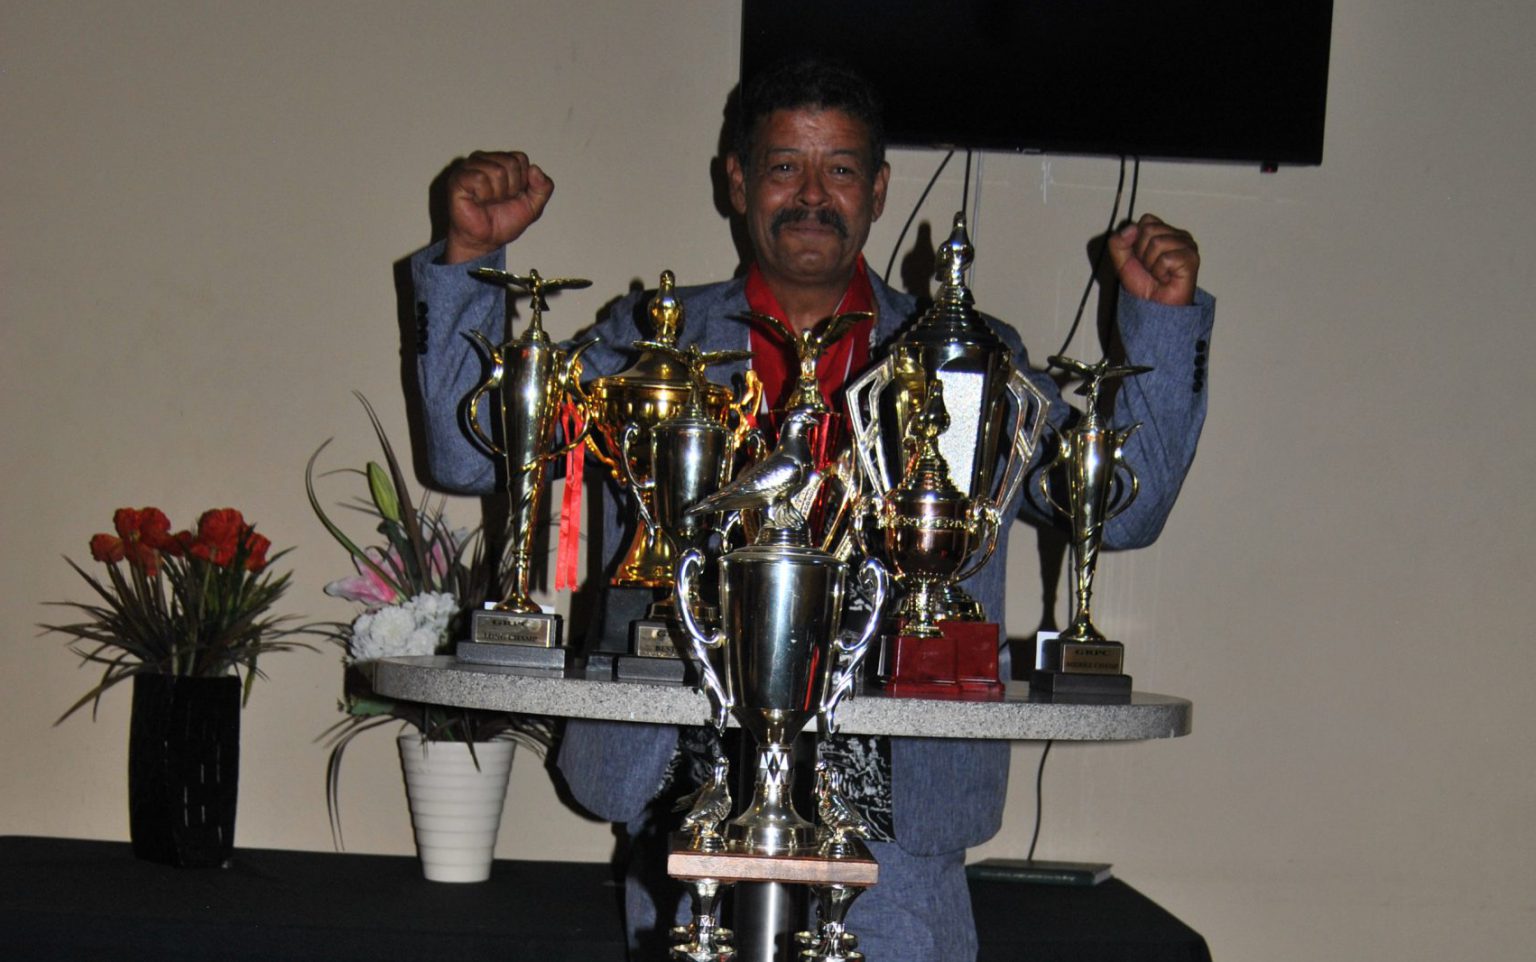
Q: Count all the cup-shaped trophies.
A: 8